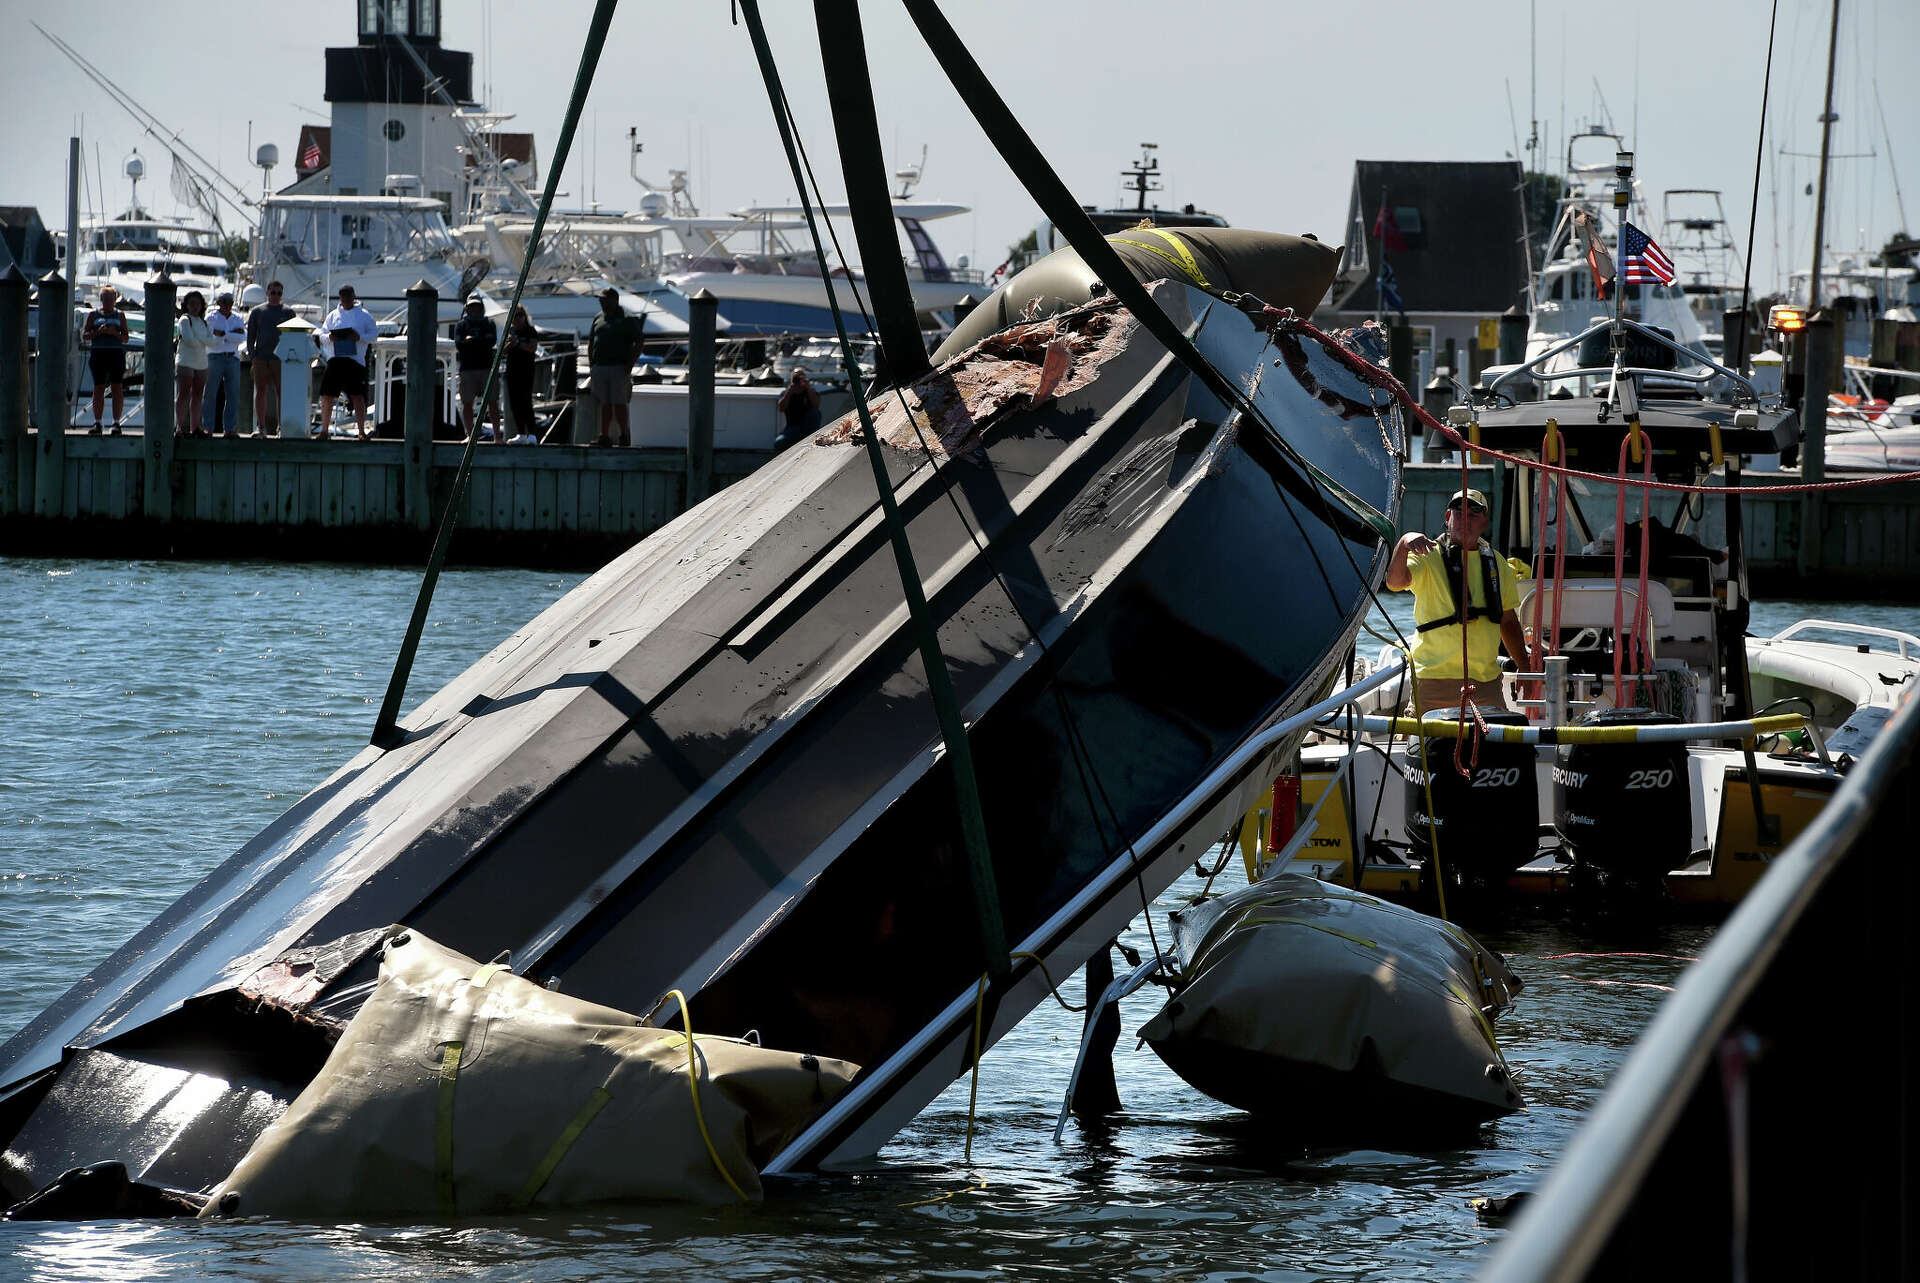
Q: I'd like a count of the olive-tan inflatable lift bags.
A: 3